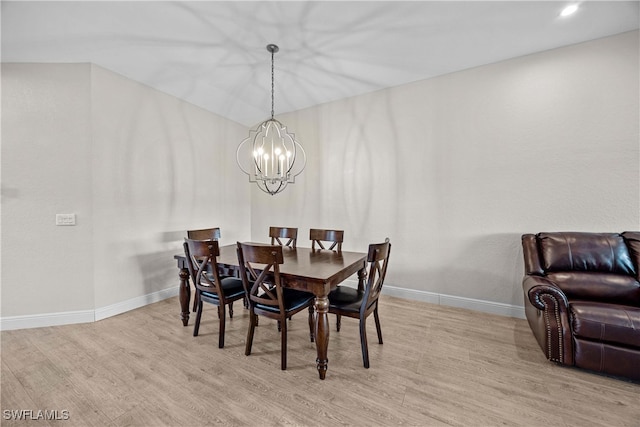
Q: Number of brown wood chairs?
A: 6